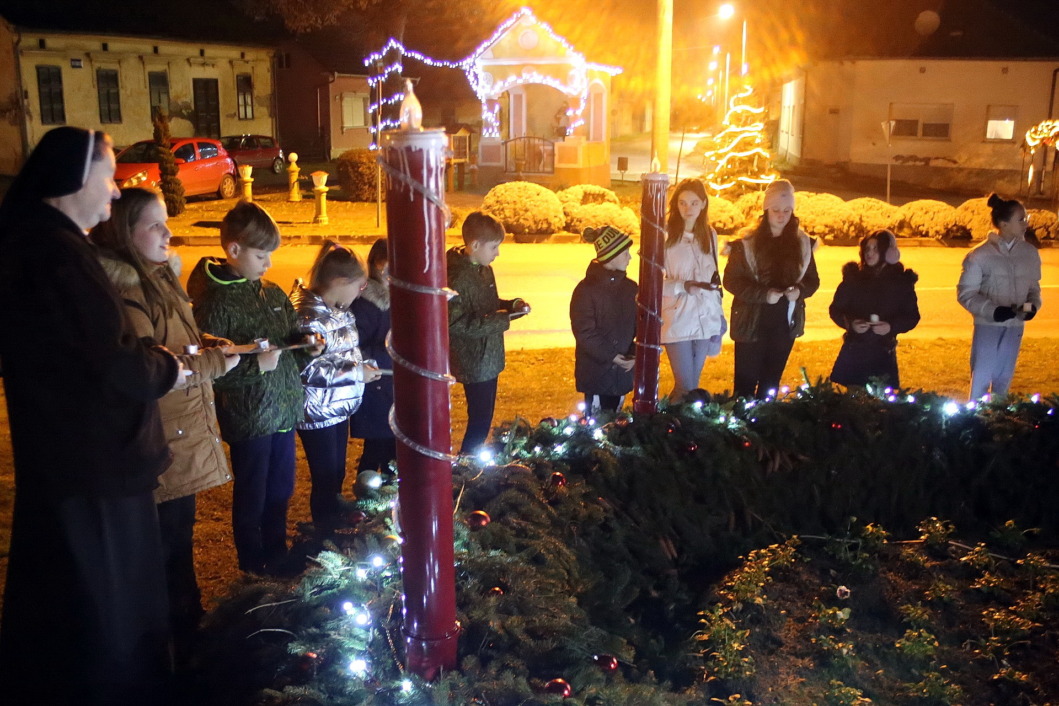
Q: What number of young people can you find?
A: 10